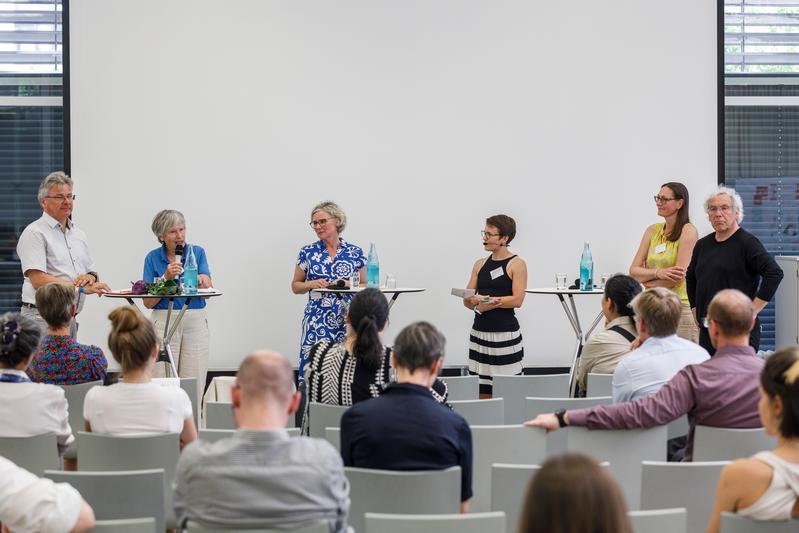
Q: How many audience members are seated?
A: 12